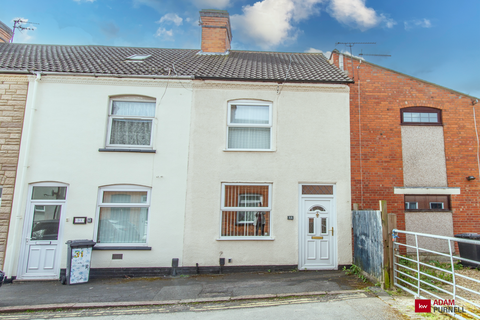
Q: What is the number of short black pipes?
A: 3